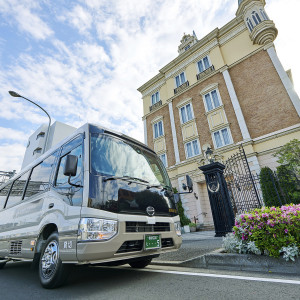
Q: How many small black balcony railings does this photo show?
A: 3